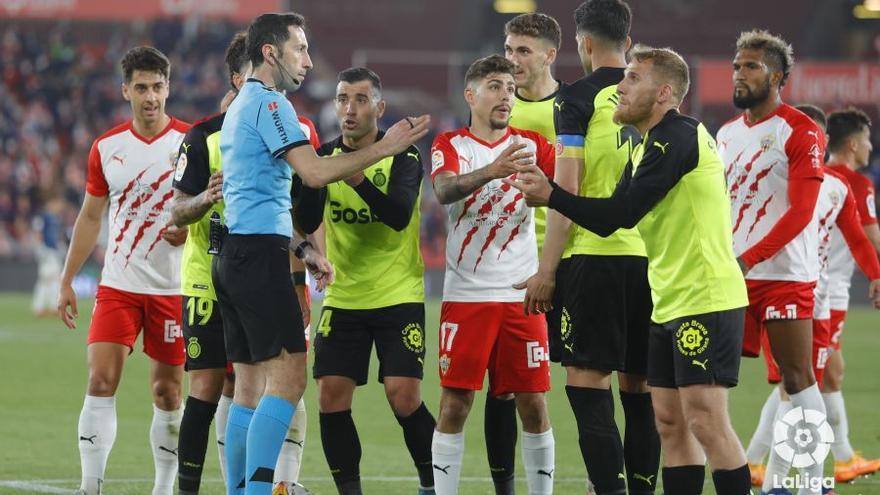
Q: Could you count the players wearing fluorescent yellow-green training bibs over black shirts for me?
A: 5